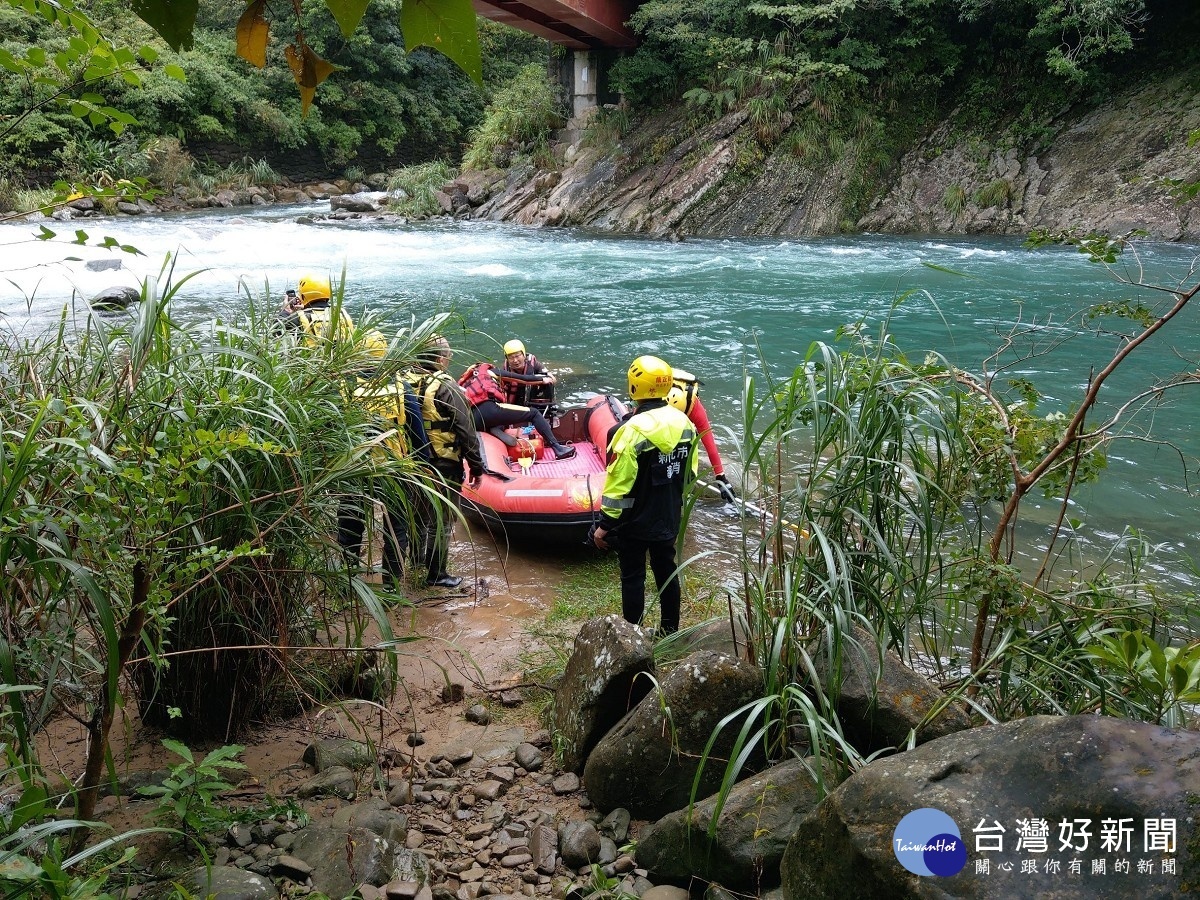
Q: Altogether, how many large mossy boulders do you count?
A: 5